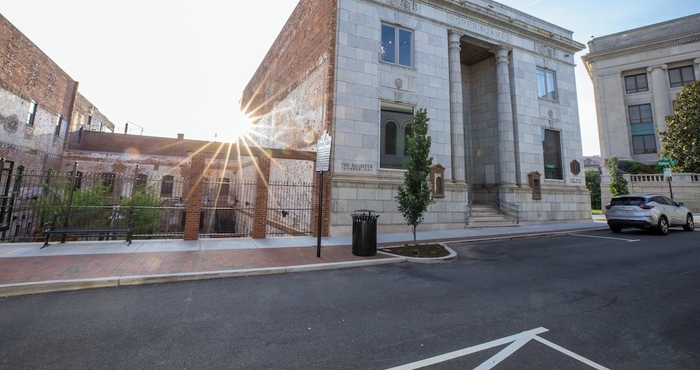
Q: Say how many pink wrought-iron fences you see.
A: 0